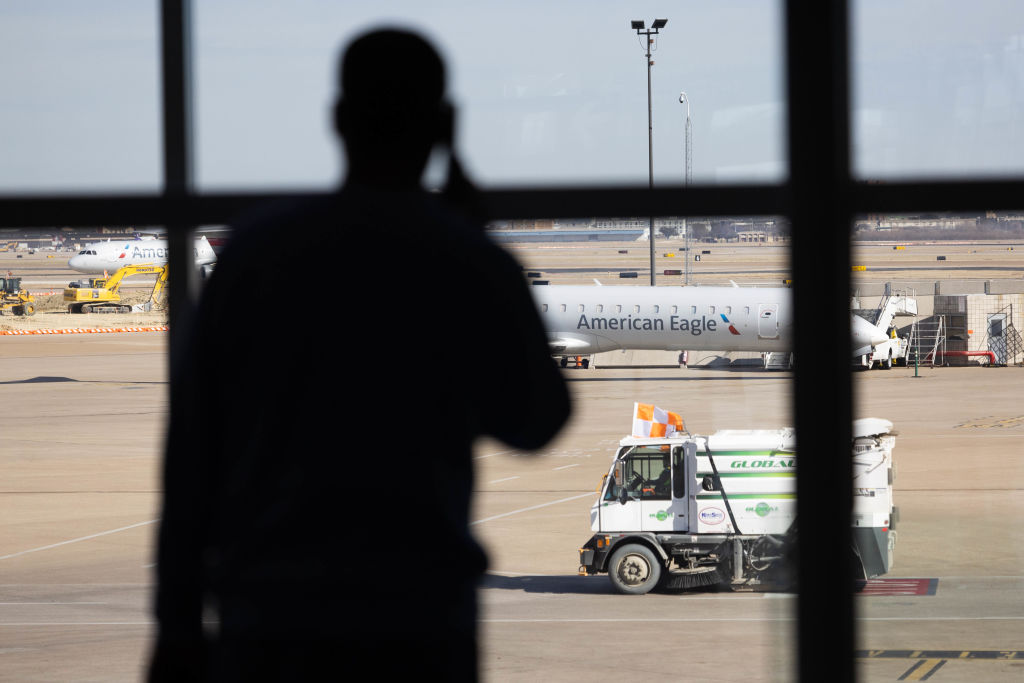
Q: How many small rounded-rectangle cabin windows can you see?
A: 12